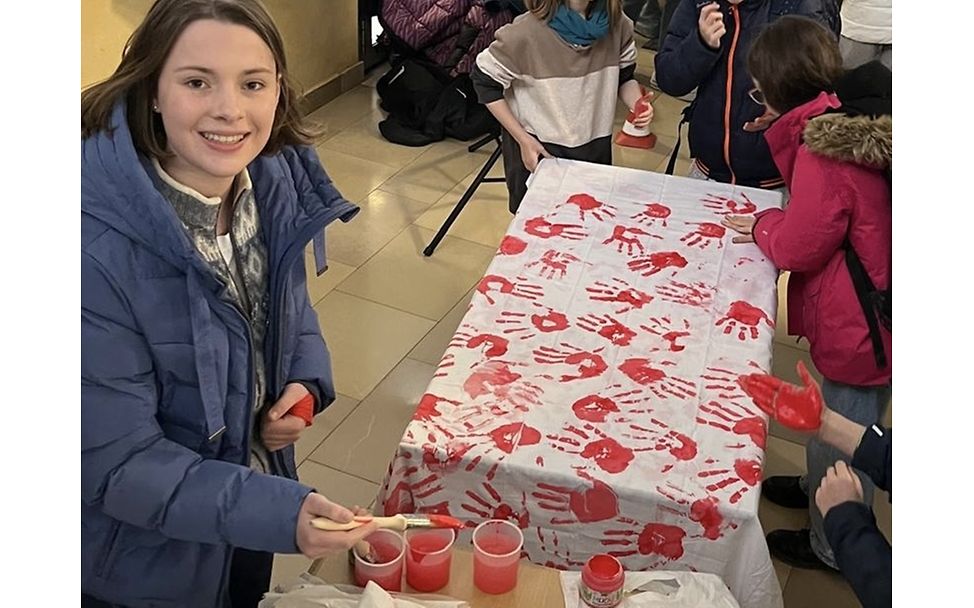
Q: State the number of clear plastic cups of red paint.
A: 3